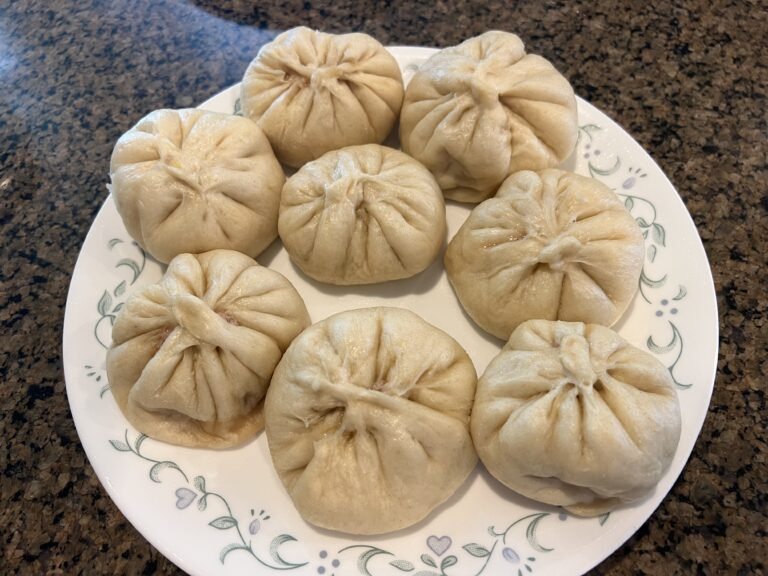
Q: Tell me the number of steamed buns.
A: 8